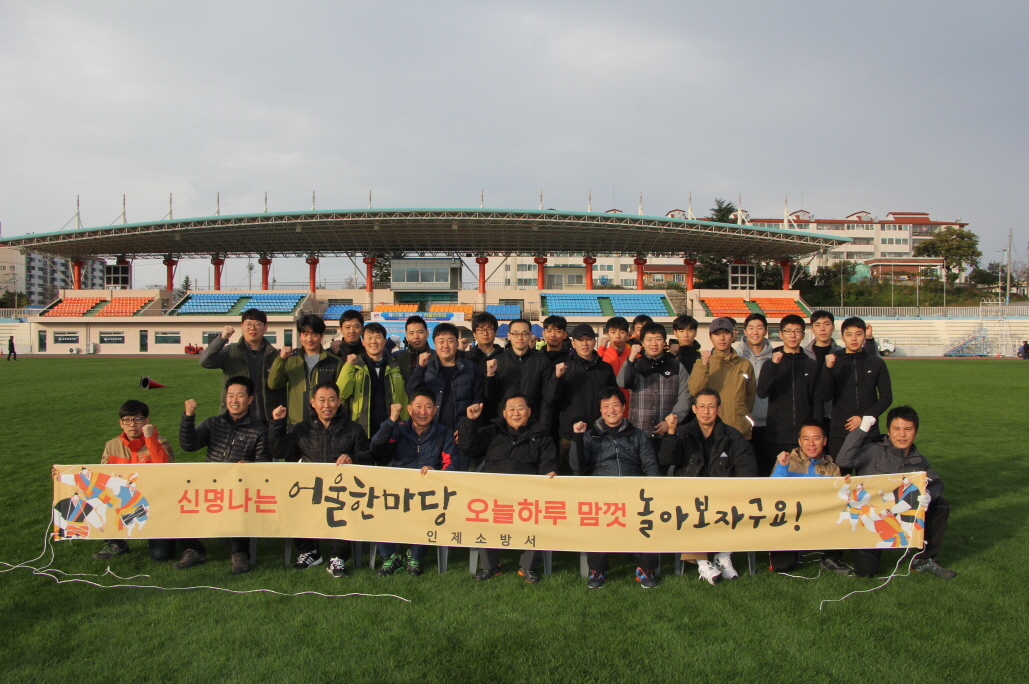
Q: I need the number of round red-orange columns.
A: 12